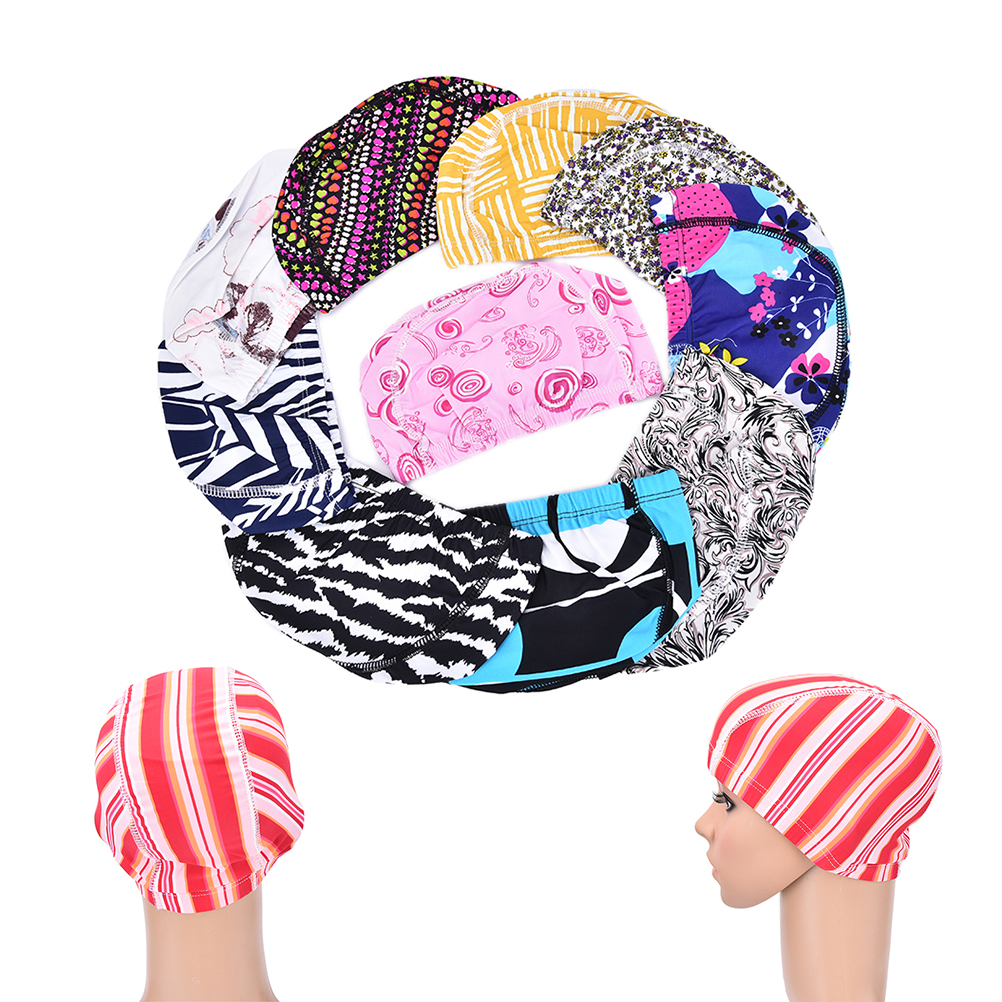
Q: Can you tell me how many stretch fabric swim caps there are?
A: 12